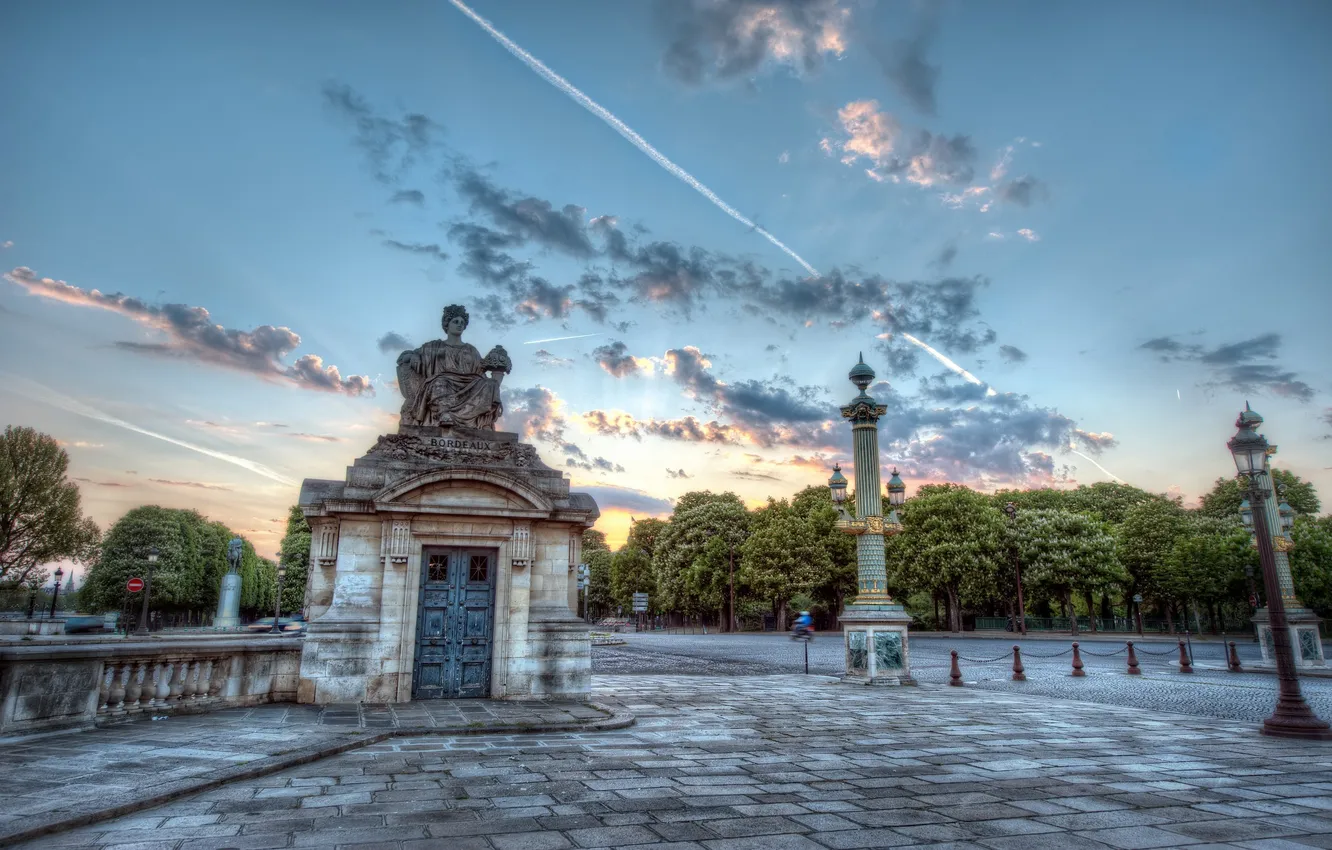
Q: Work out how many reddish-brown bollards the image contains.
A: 6